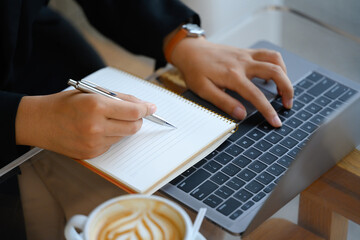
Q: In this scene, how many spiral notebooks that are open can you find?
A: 1